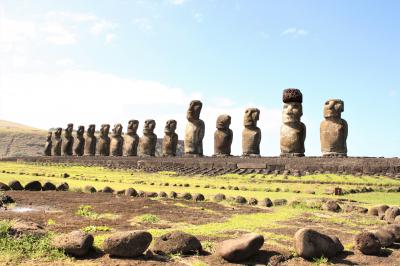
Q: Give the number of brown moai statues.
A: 15